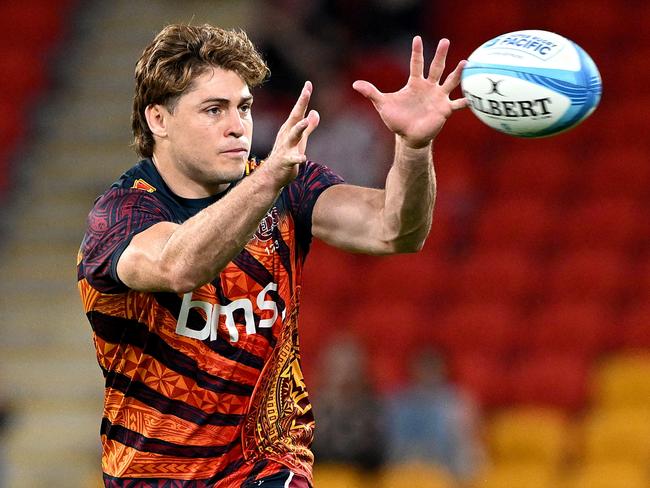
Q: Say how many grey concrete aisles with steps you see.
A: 1